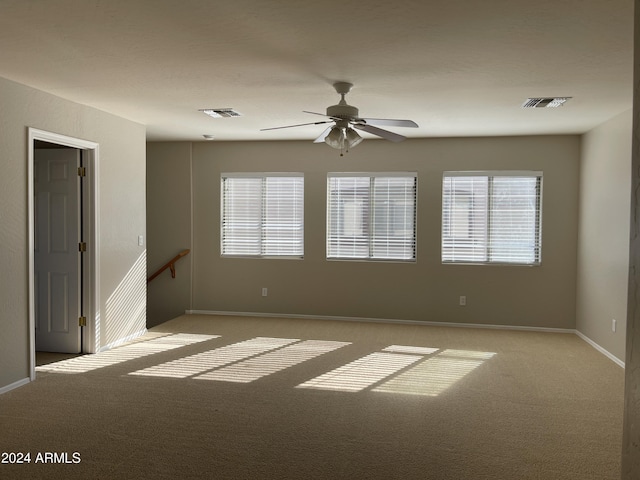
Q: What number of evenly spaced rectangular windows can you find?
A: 3